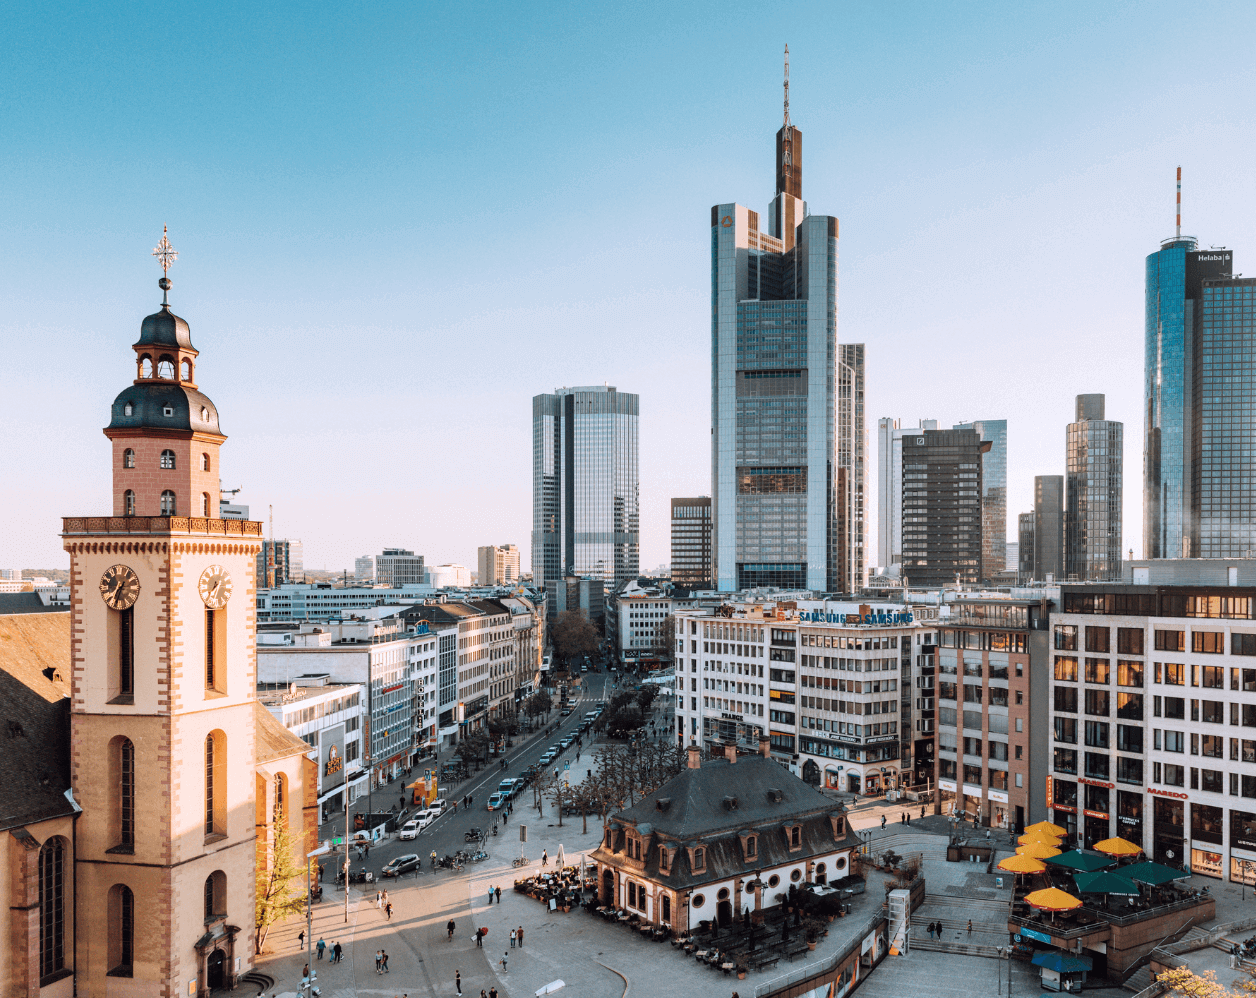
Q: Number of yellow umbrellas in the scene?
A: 6